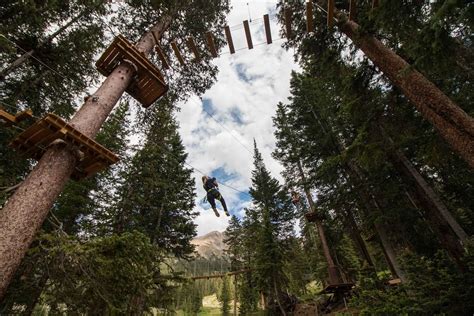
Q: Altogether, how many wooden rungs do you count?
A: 12